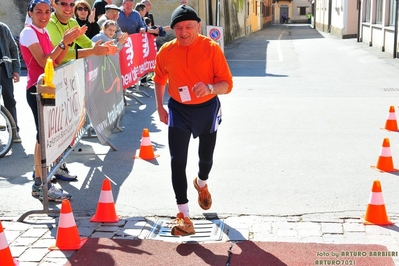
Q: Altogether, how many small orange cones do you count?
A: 7